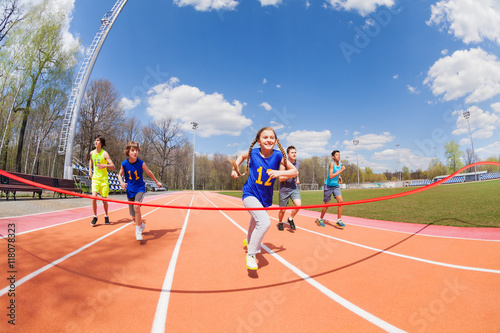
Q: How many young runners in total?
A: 5